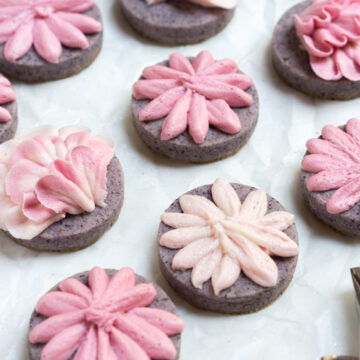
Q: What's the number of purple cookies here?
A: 9